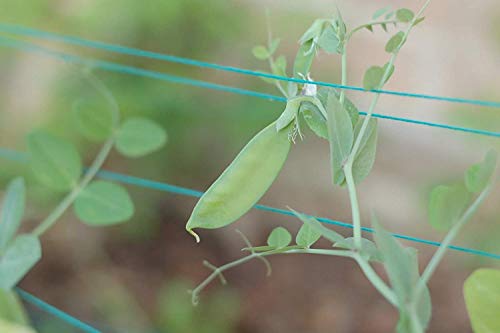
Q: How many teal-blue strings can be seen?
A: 4